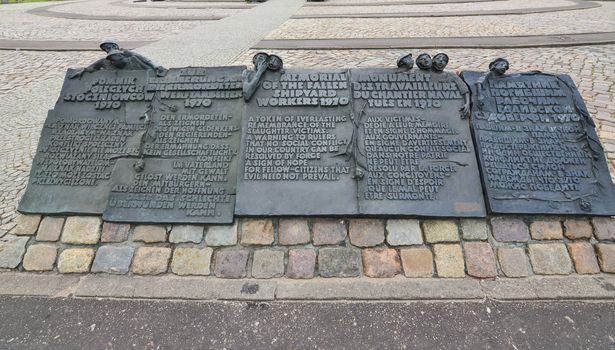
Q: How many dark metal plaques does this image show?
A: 5